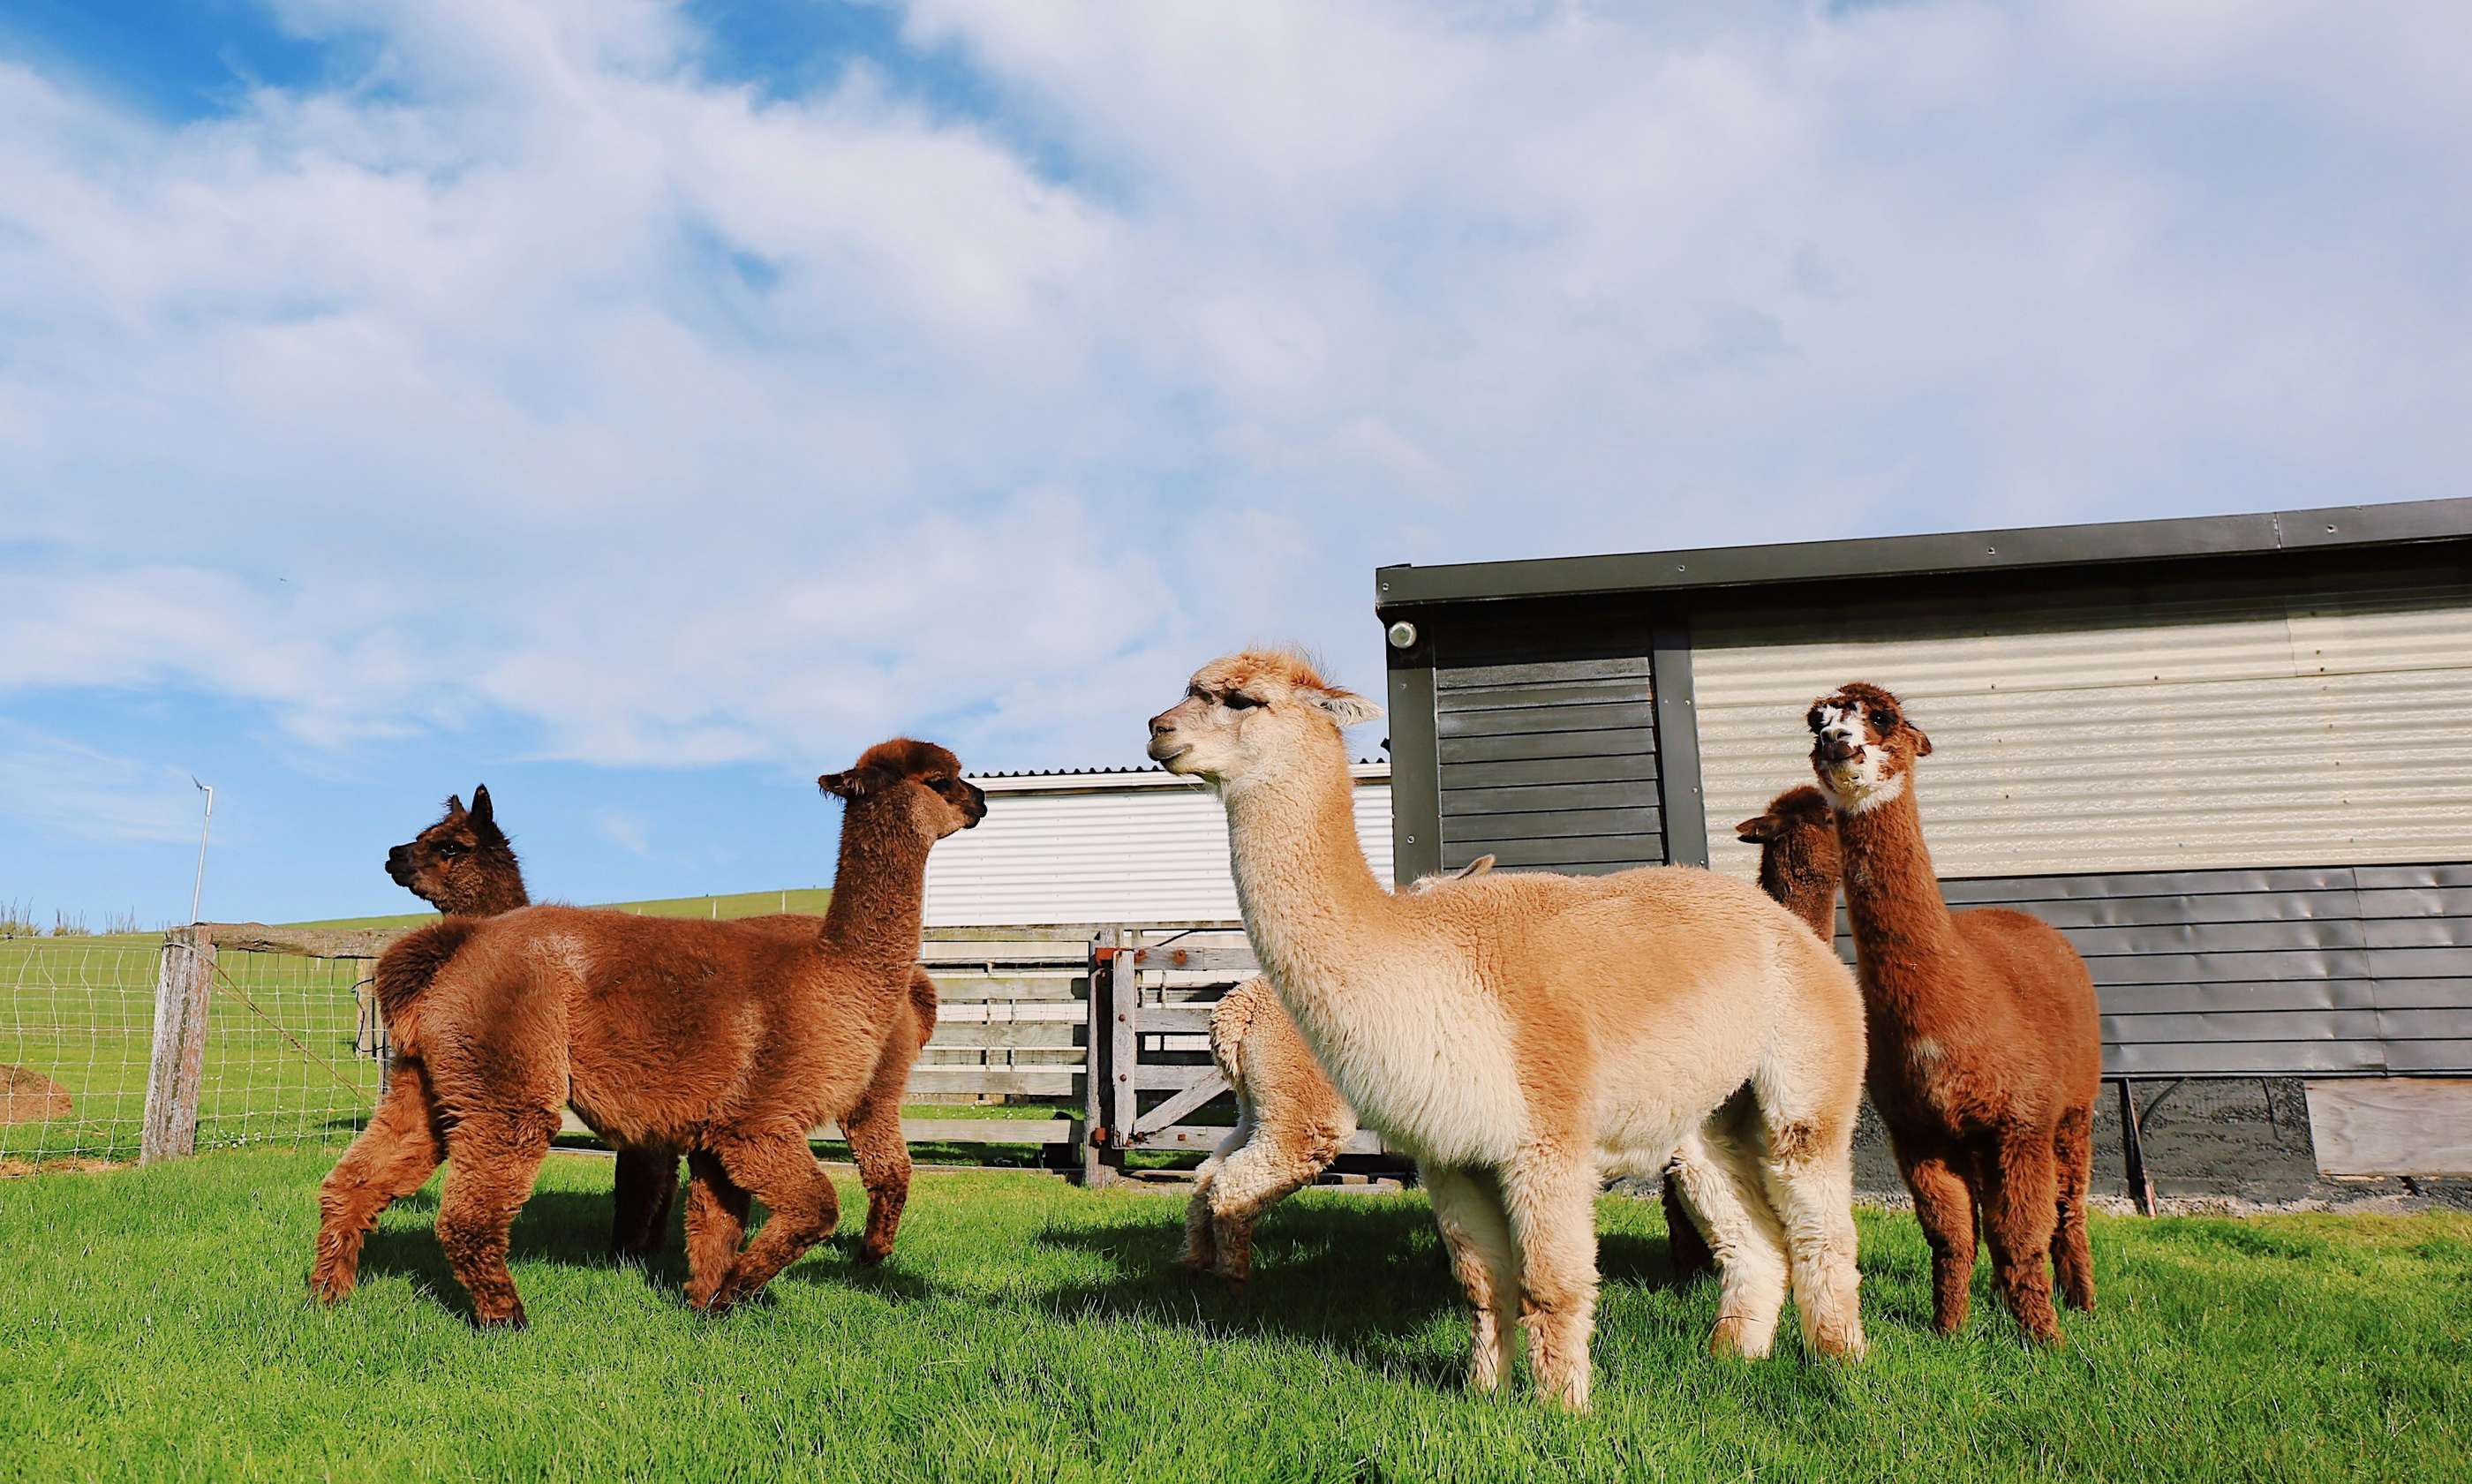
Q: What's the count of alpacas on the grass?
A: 6